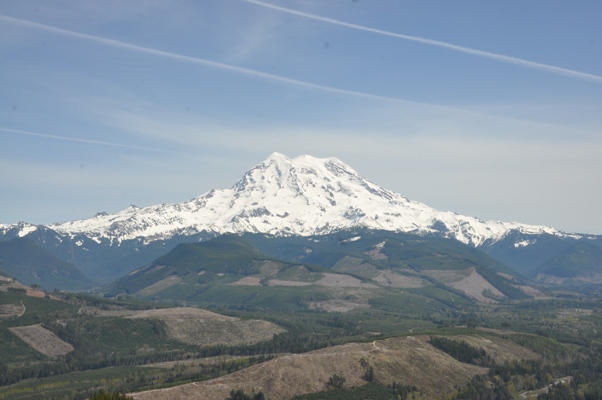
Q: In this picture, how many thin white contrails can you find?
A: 3